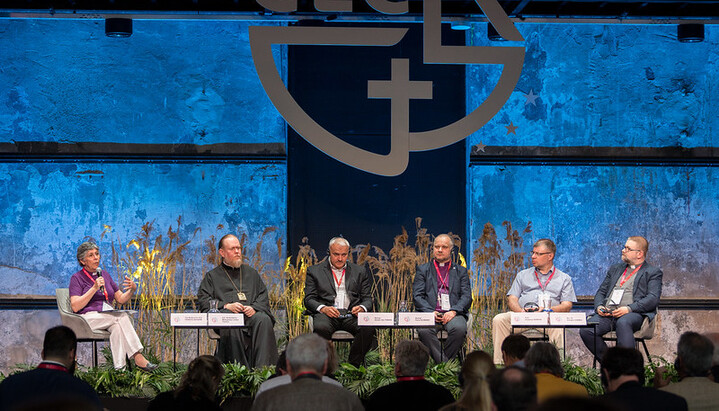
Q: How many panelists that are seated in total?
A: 6